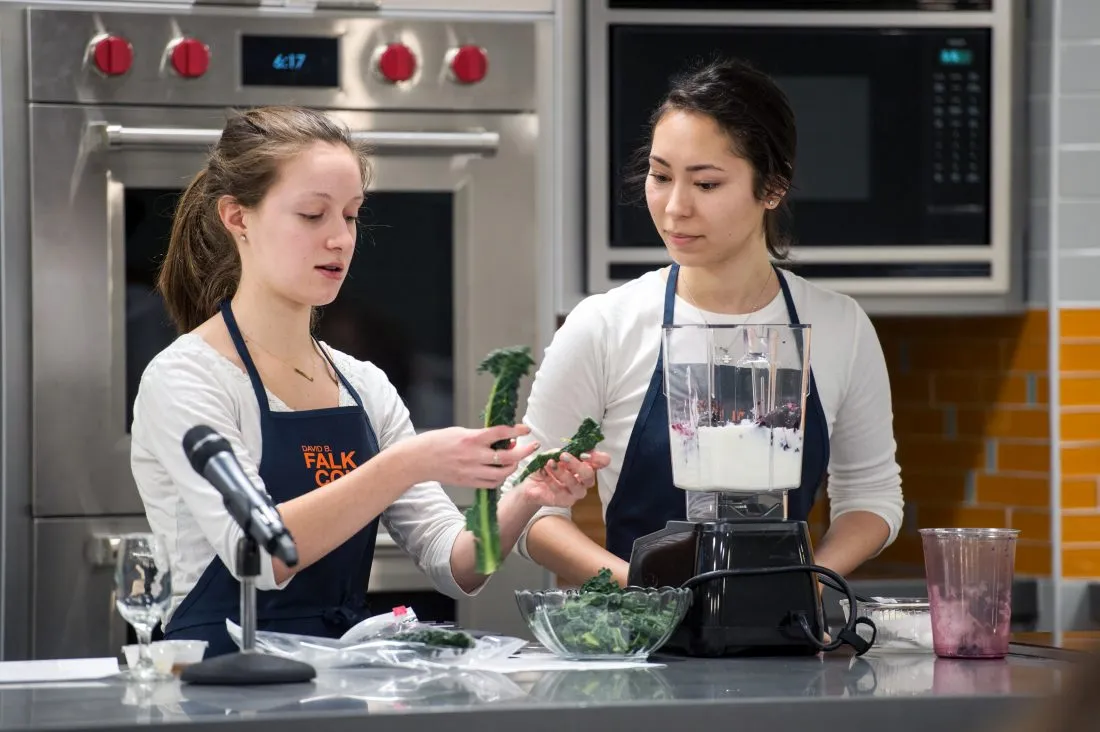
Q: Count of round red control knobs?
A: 4